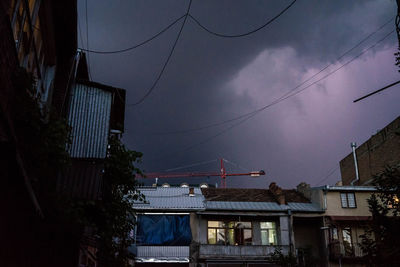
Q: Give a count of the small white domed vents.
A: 3